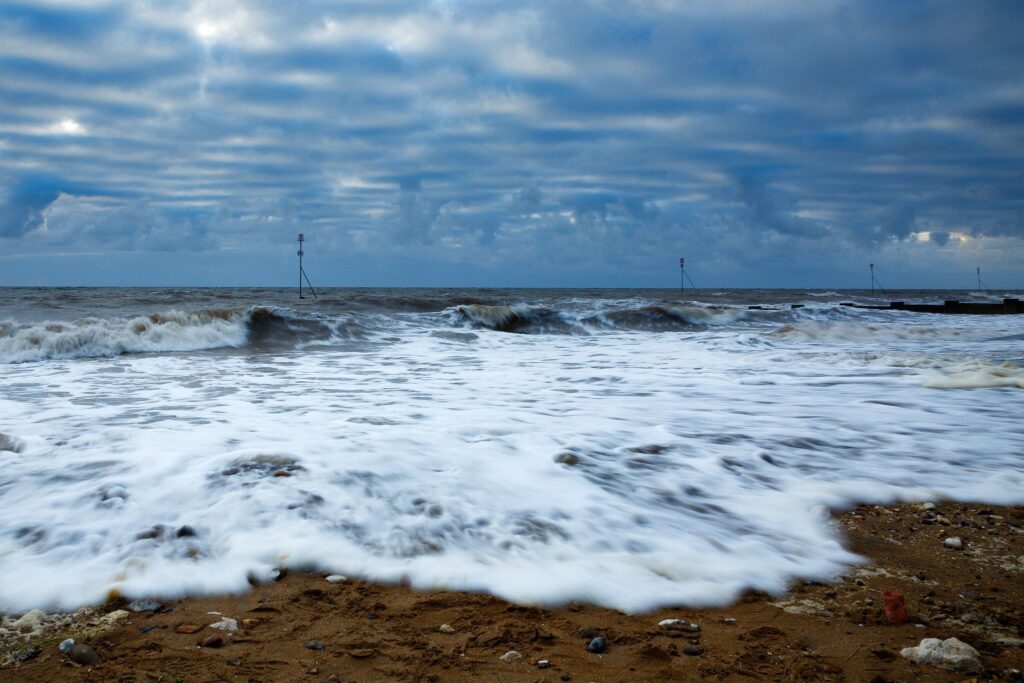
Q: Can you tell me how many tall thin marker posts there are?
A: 4